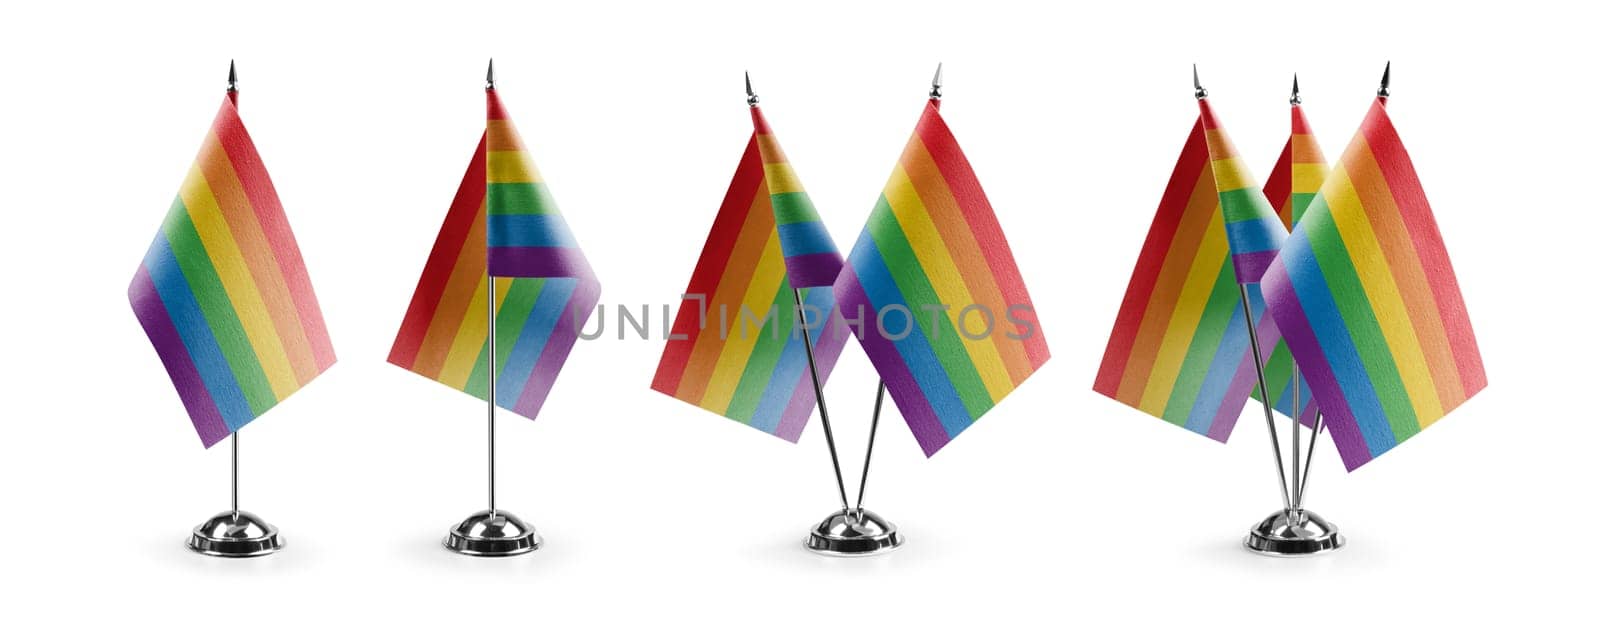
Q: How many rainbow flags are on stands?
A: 7